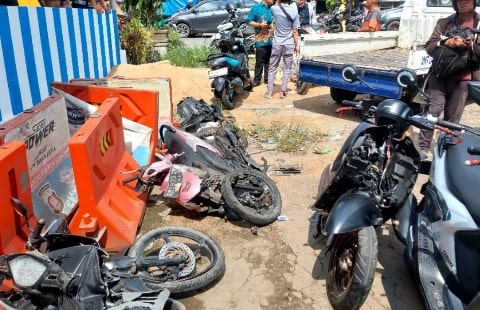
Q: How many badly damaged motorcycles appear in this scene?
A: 4